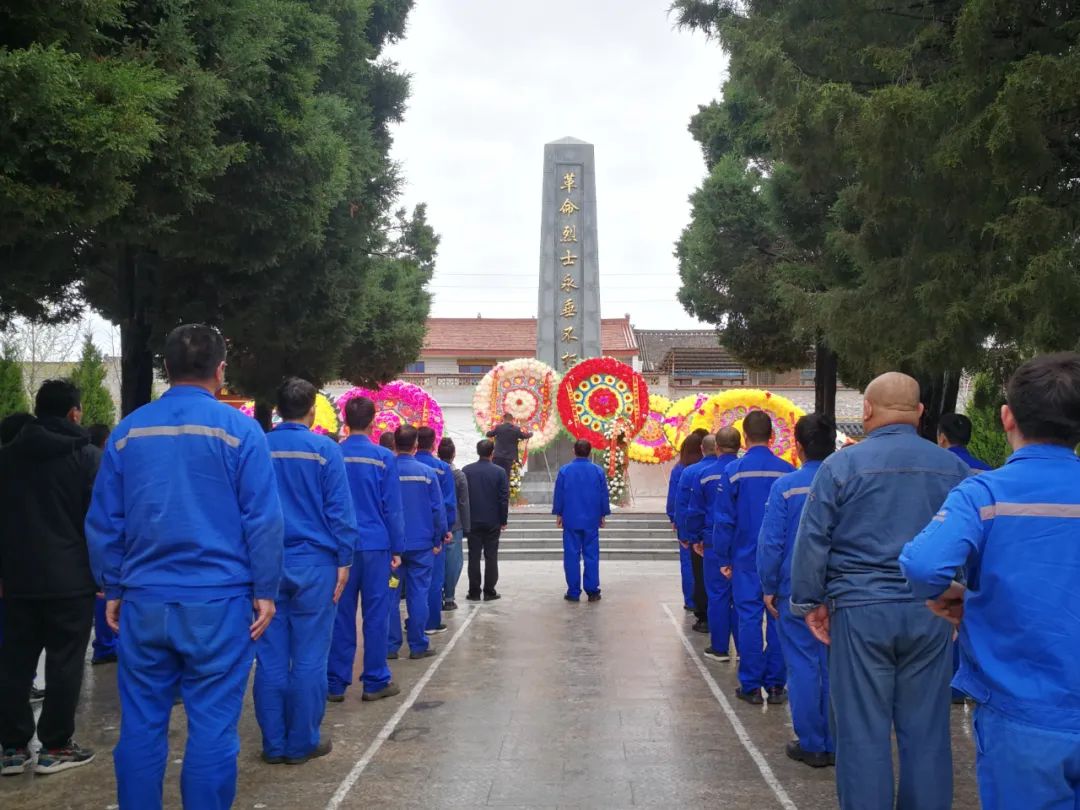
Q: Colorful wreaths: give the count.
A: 7